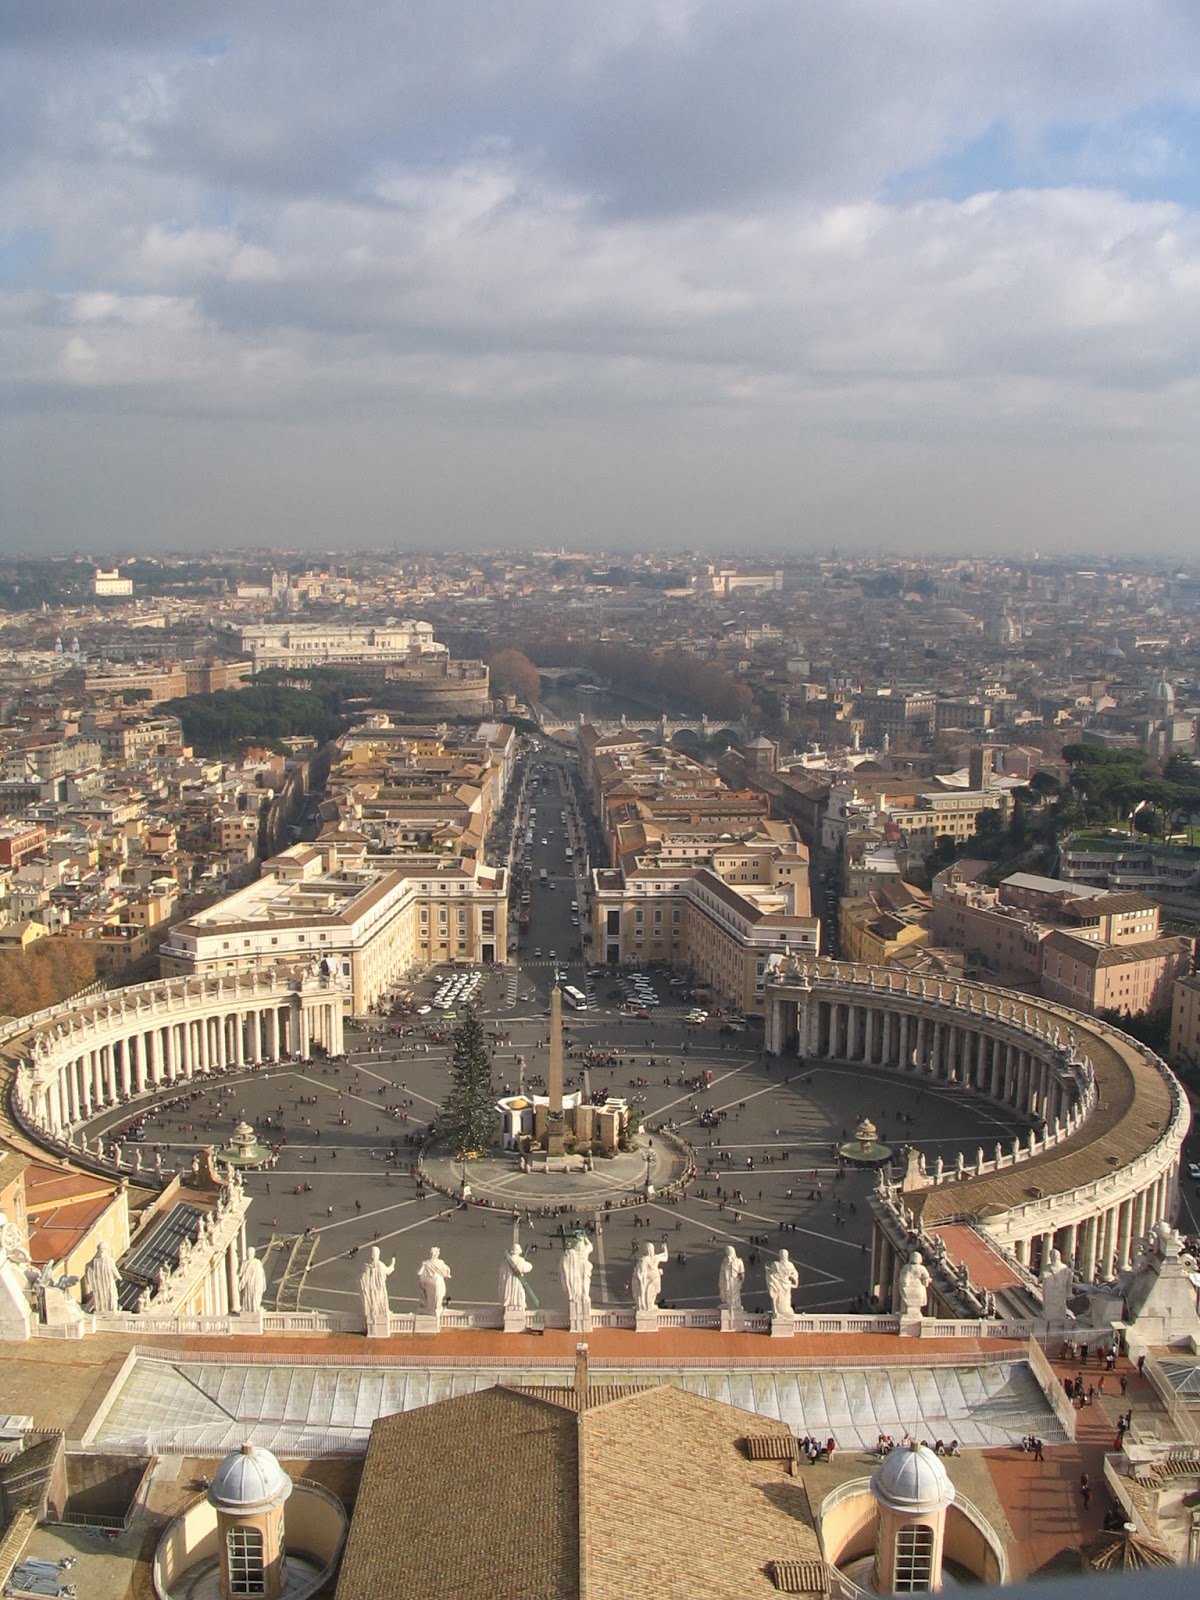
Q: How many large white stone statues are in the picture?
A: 11